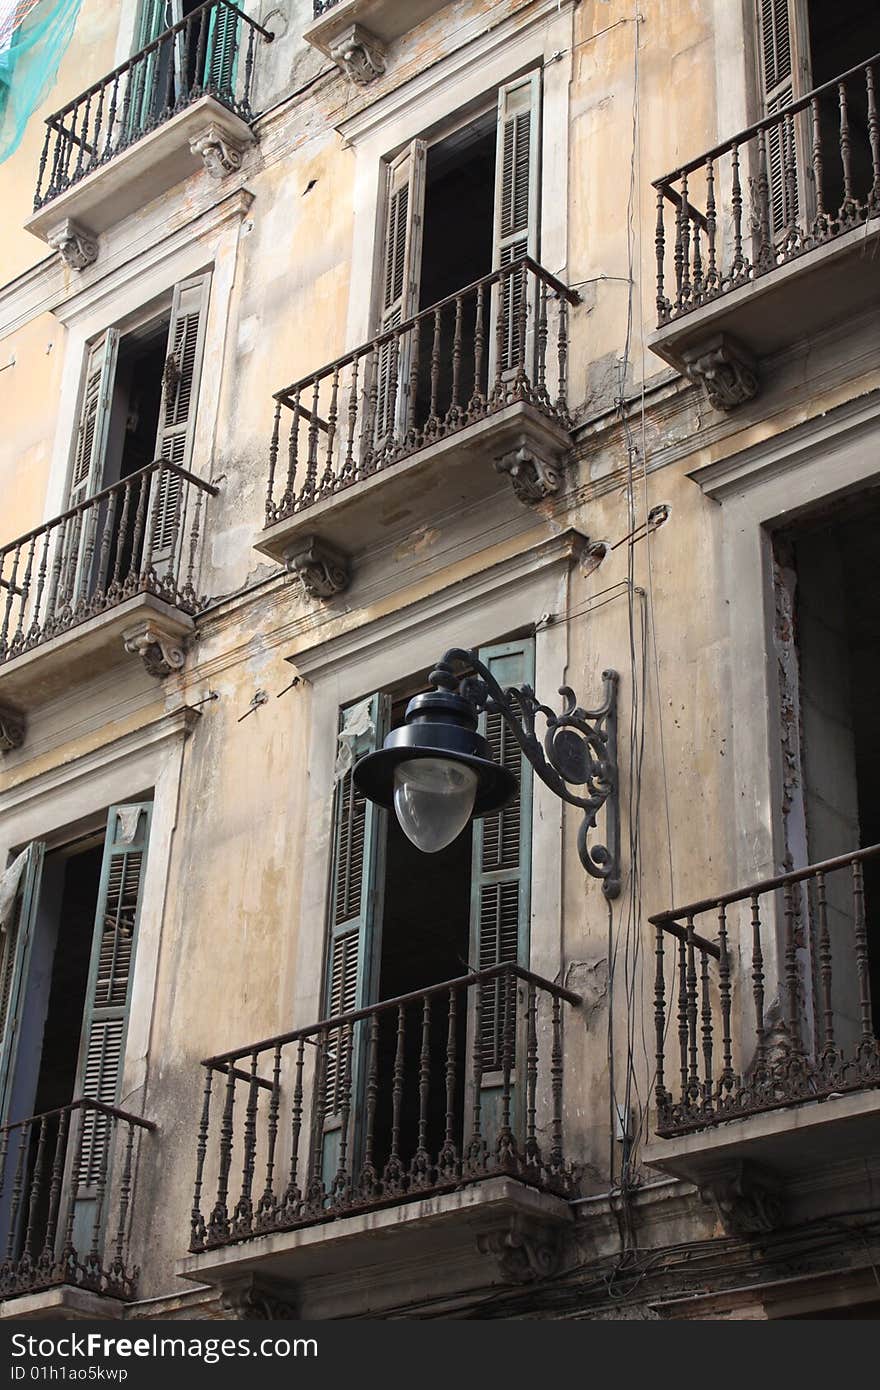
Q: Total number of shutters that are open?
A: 11